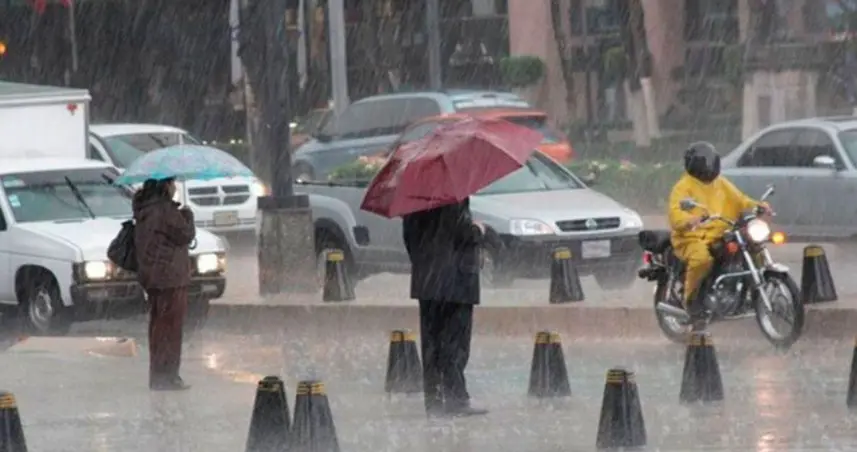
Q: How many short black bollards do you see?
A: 11